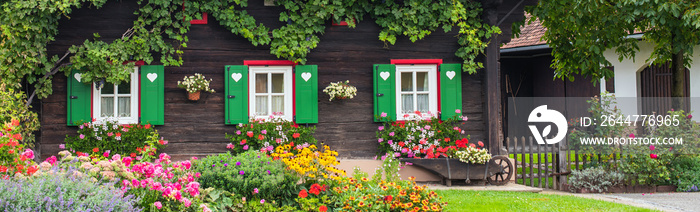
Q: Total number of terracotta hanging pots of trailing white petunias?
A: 2